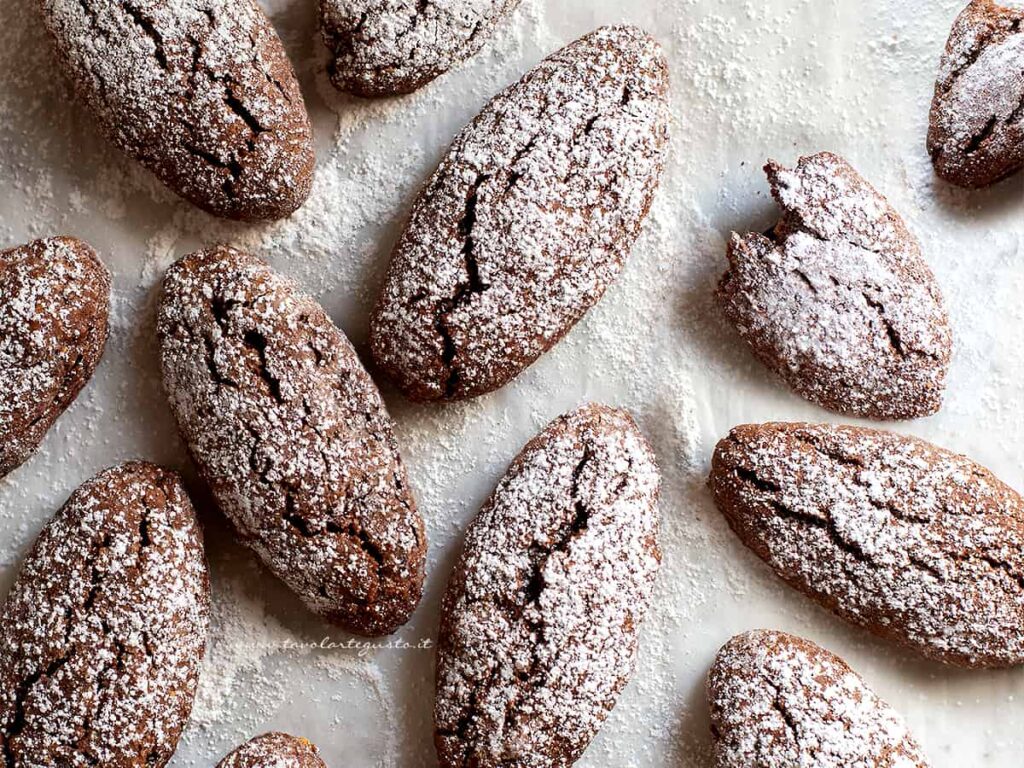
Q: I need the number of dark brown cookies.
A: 12